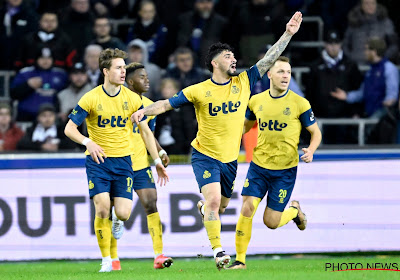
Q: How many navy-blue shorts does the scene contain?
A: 4